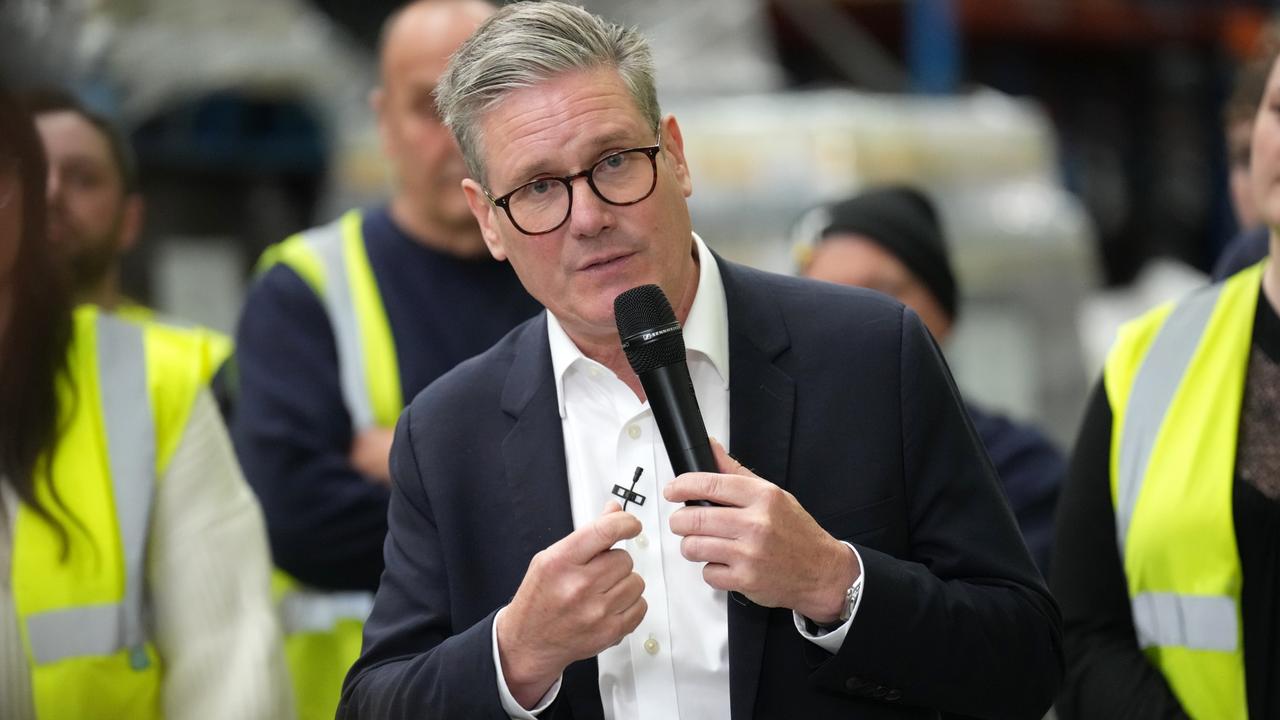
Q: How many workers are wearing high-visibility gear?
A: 4